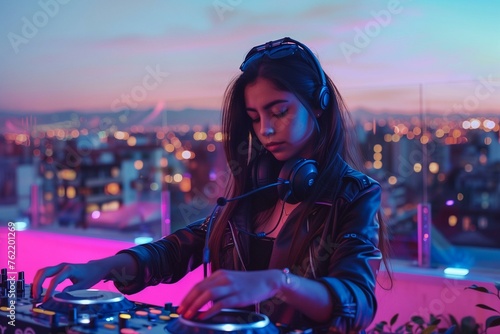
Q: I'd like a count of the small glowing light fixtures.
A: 3